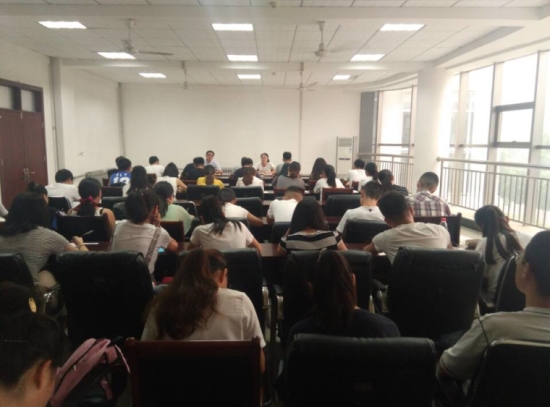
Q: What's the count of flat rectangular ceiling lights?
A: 9